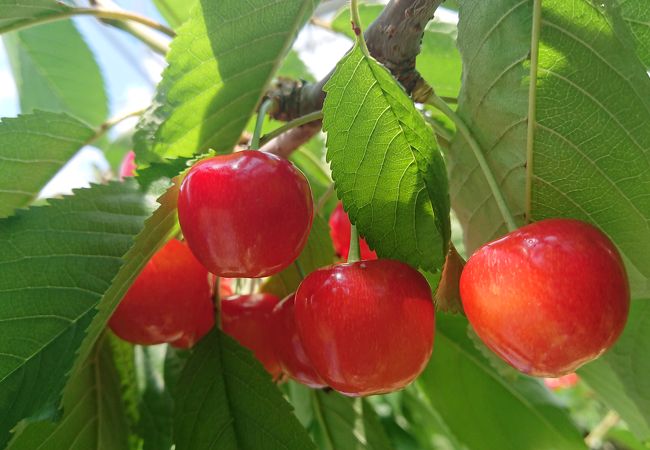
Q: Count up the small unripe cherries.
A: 0